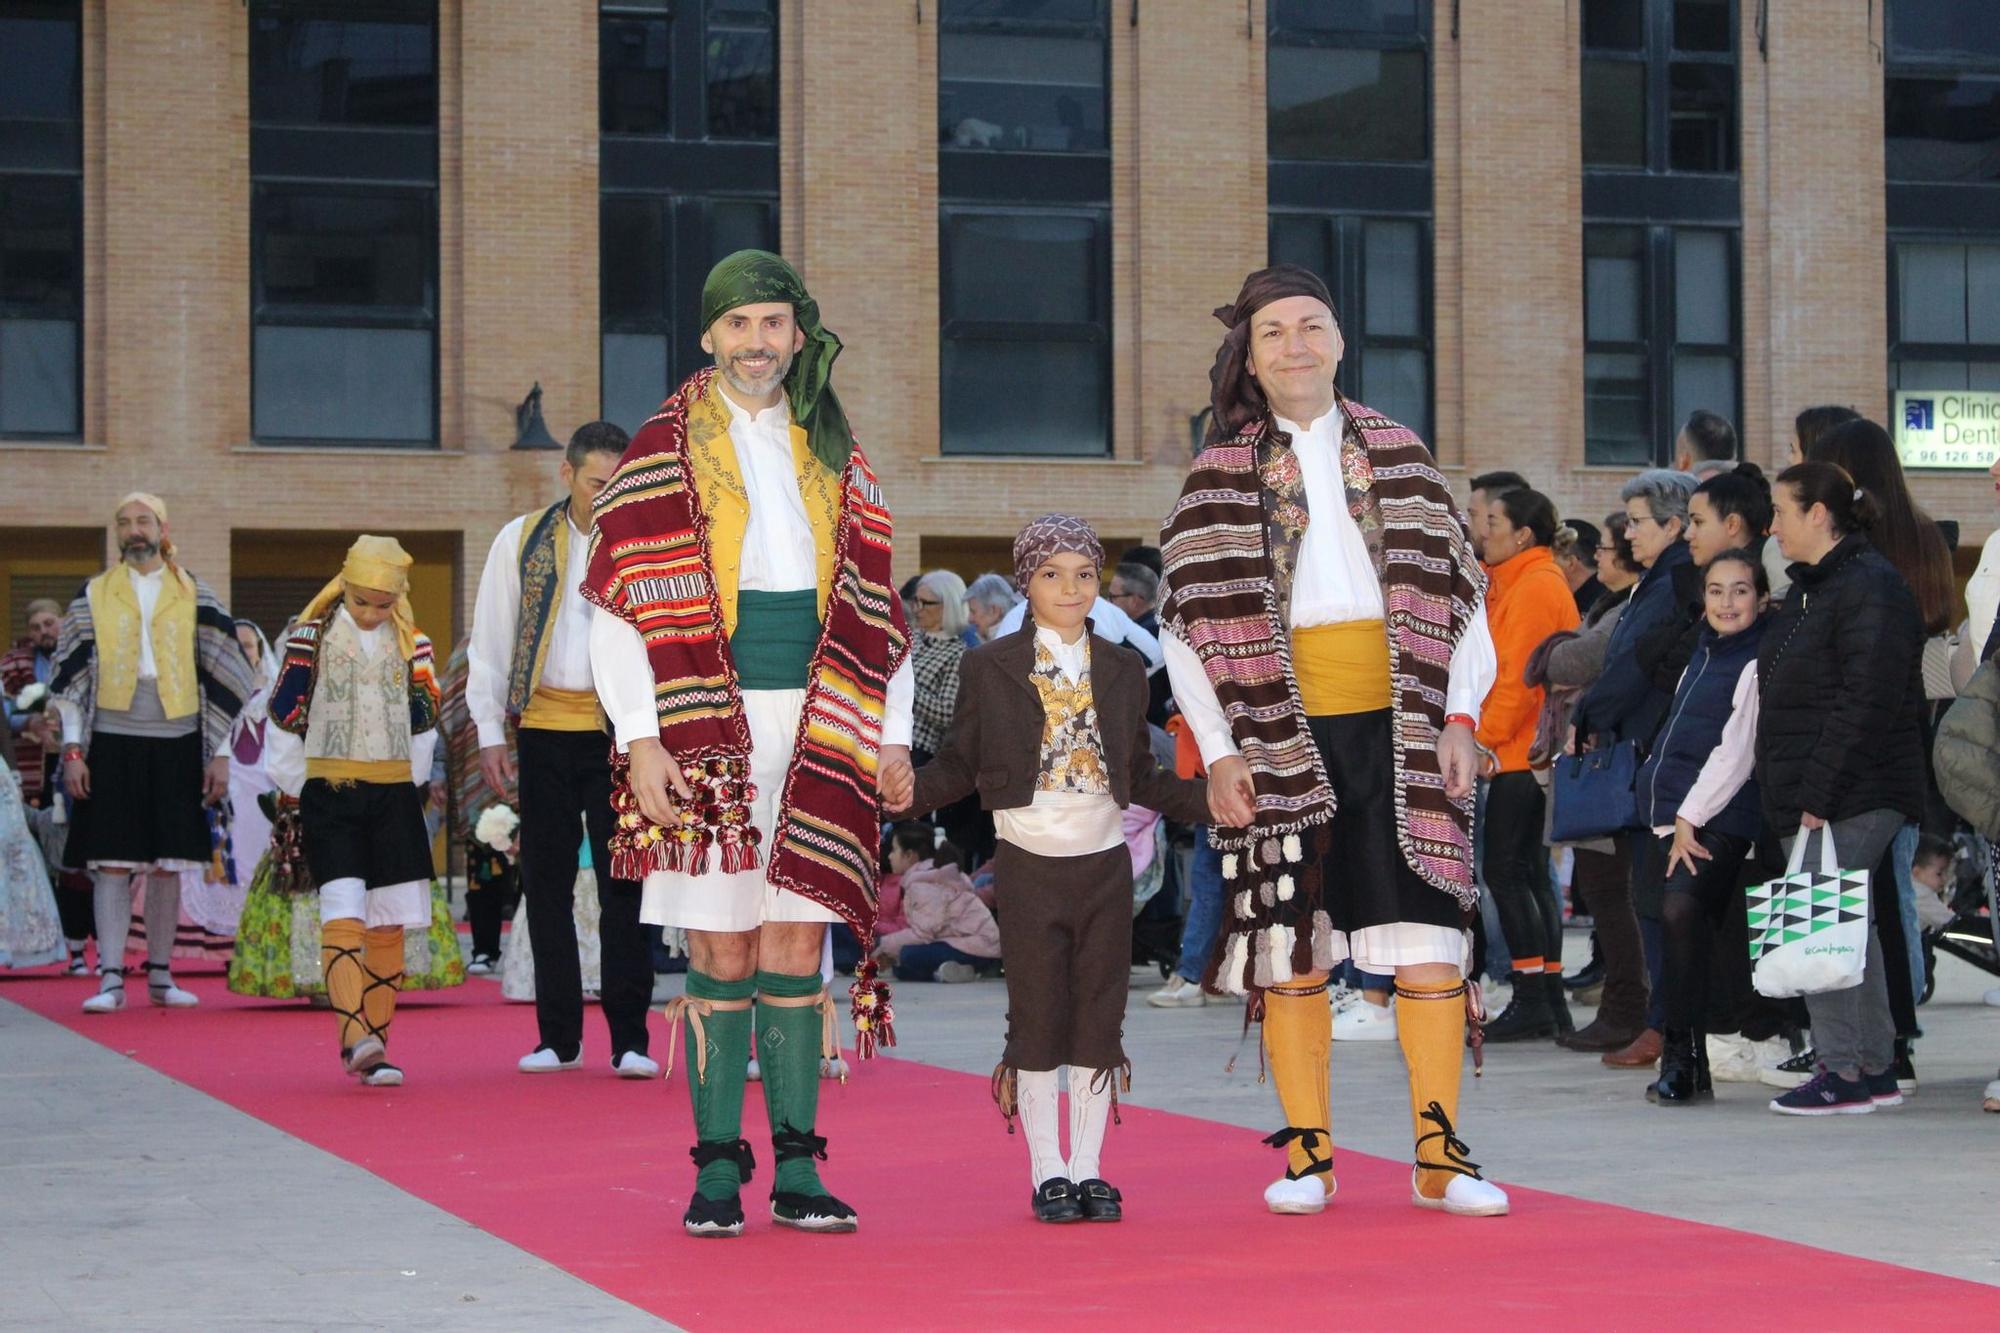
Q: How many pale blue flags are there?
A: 0